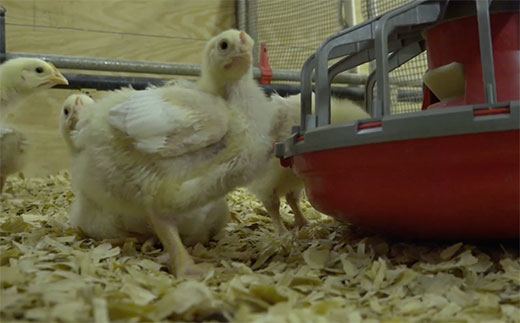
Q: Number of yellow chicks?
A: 4